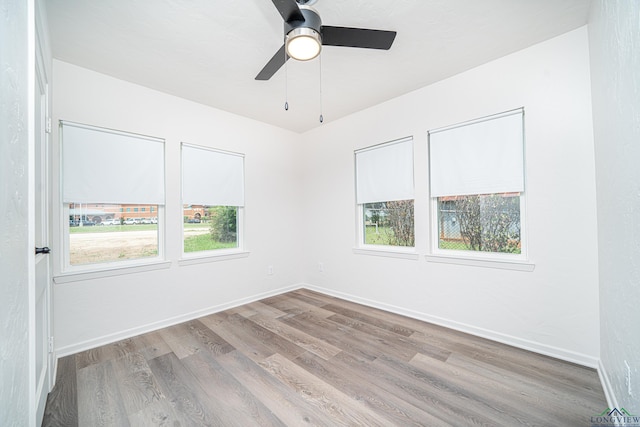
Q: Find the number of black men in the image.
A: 0